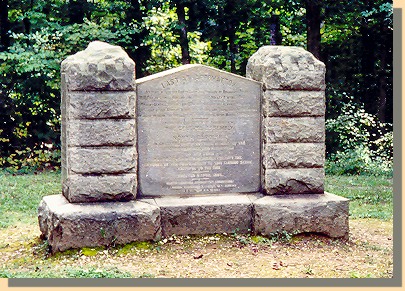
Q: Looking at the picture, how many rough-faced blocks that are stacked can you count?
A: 10